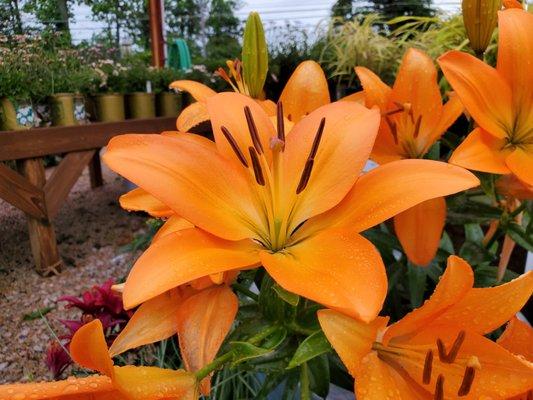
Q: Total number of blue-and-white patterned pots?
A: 2